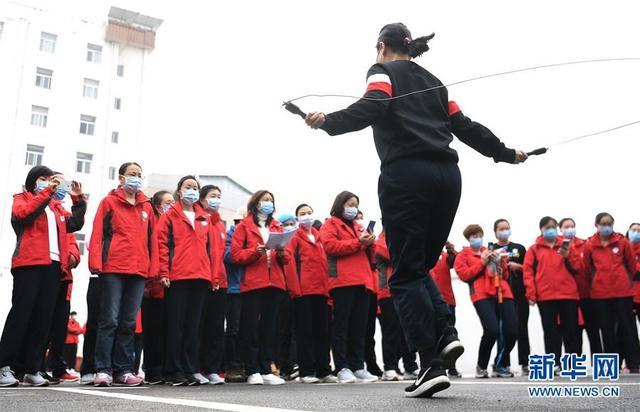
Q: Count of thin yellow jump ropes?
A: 0